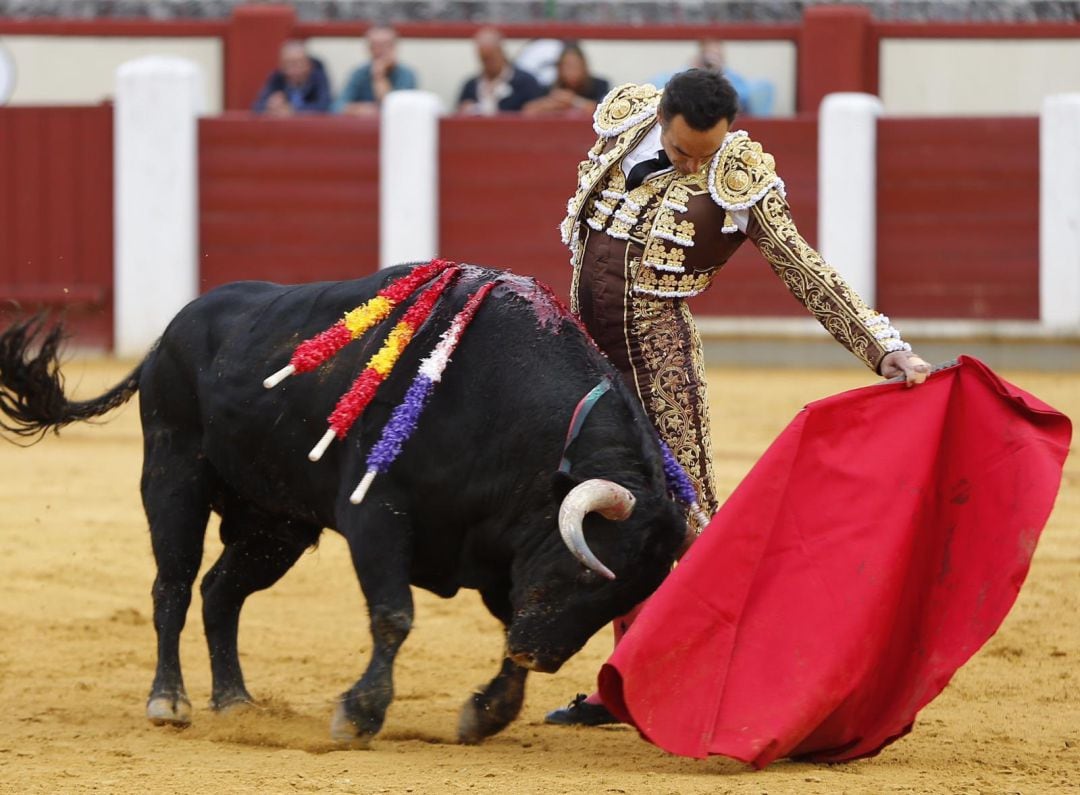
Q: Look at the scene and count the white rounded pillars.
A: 4